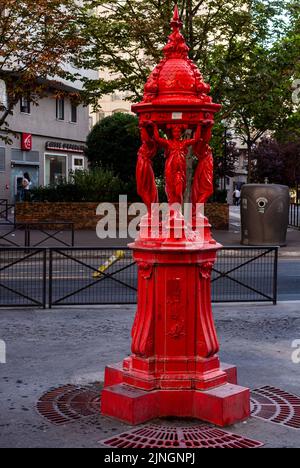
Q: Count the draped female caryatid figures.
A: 3